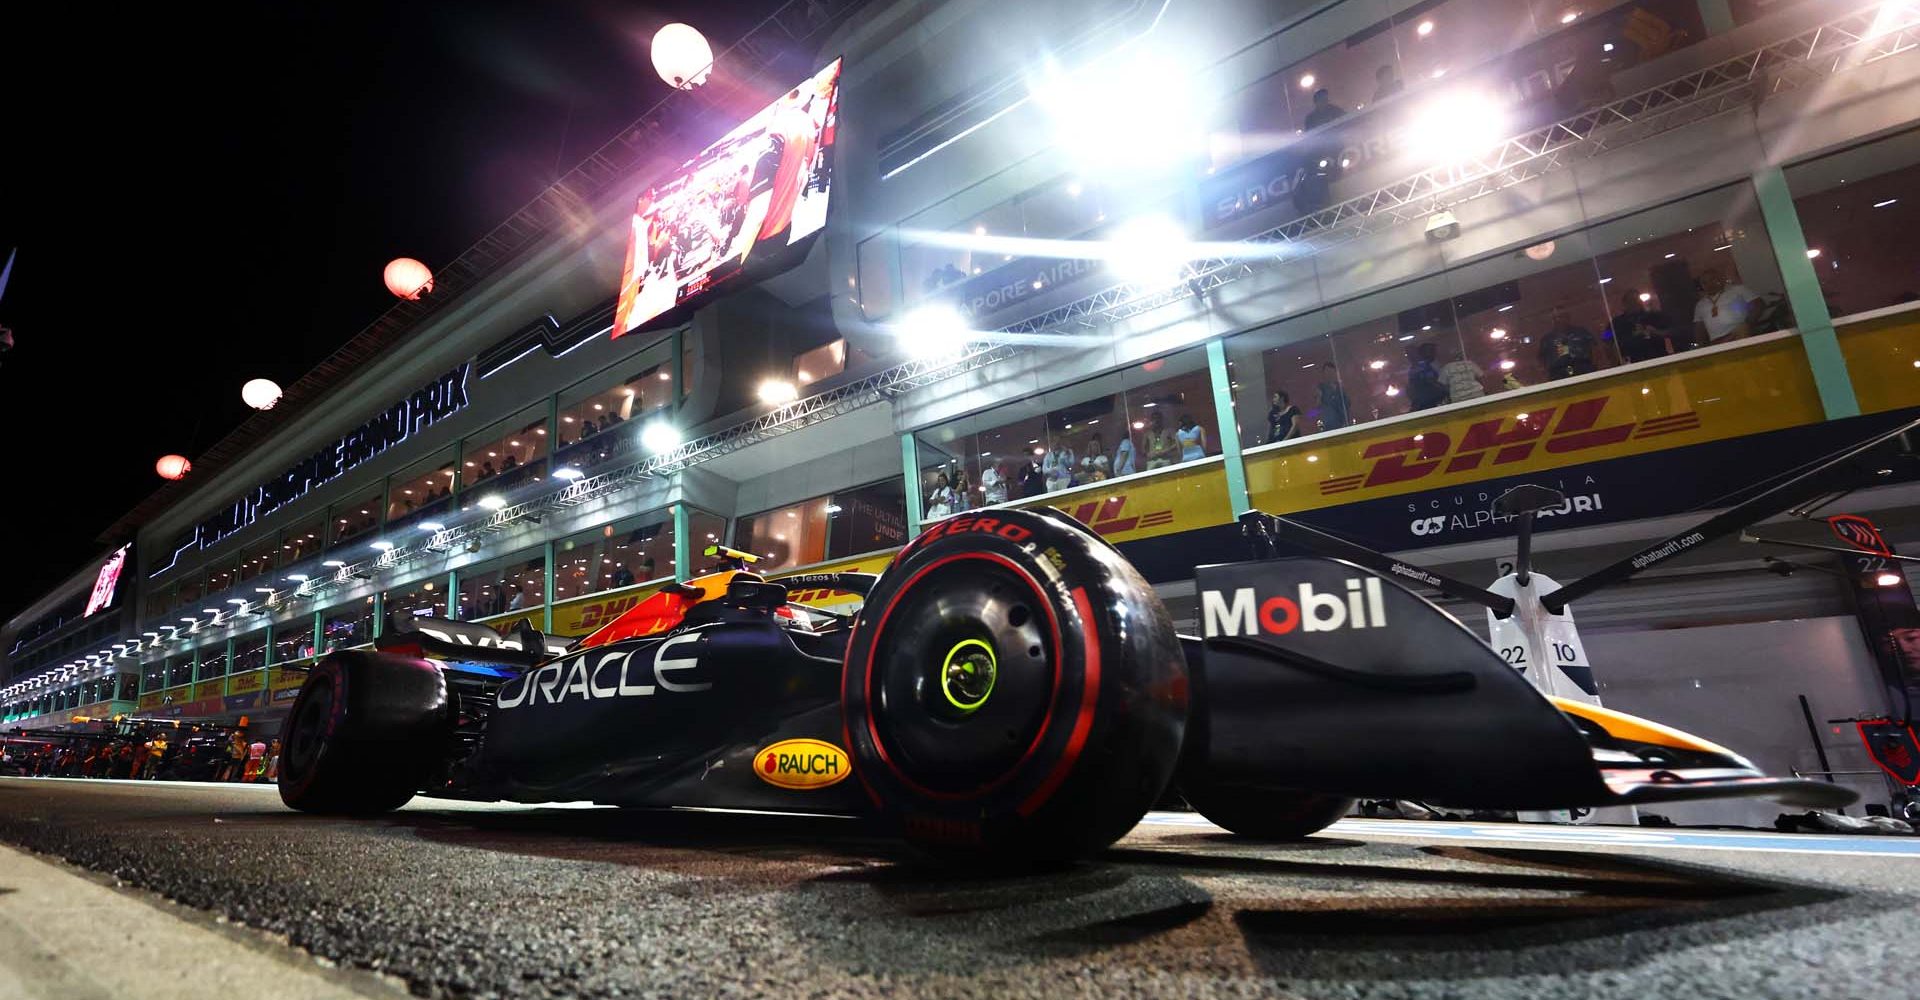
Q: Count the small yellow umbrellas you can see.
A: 0